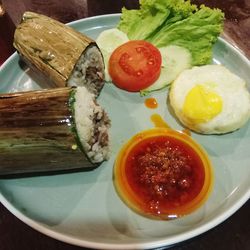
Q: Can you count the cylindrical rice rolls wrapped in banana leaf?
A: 2